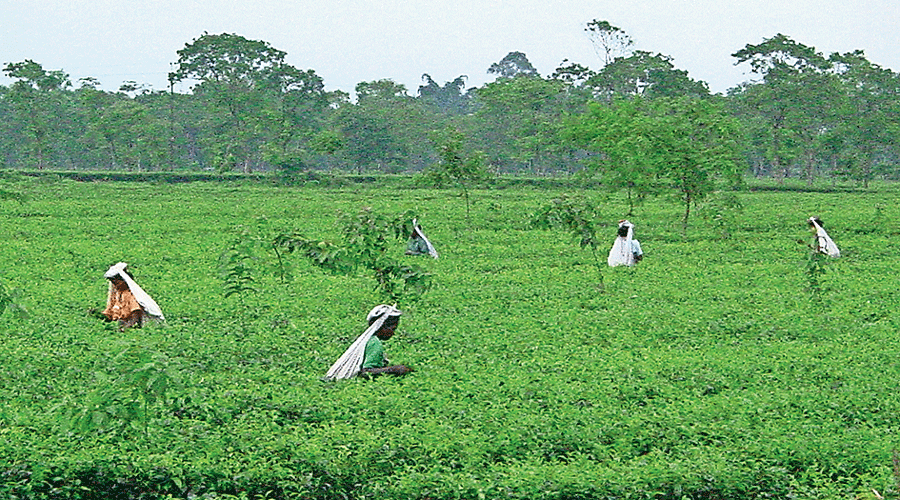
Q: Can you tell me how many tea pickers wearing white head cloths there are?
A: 5